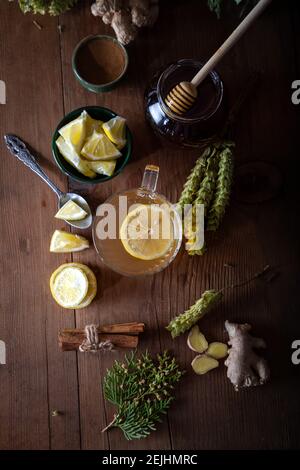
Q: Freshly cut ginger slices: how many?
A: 3